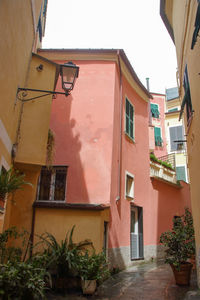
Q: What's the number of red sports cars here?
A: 0